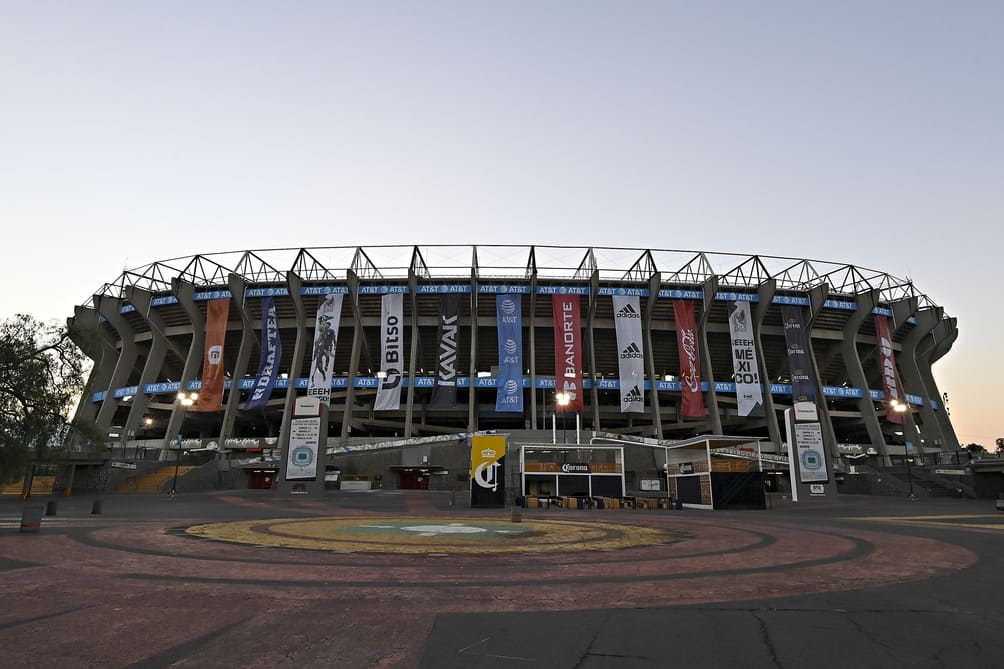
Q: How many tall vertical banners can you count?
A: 12